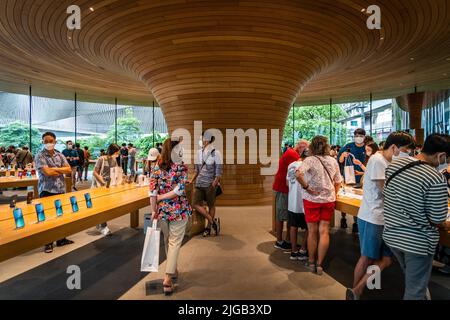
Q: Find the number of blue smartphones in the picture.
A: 5